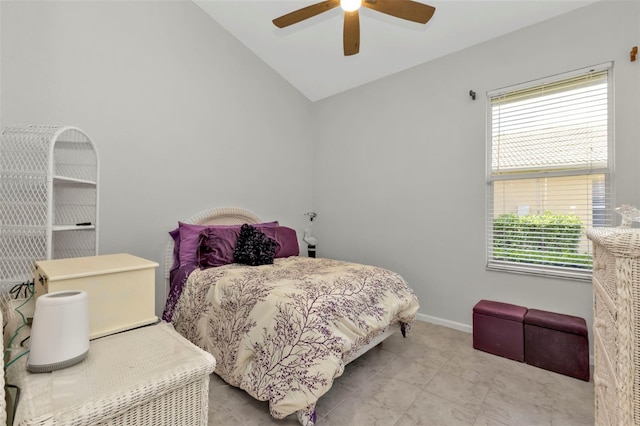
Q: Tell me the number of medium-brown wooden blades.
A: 3